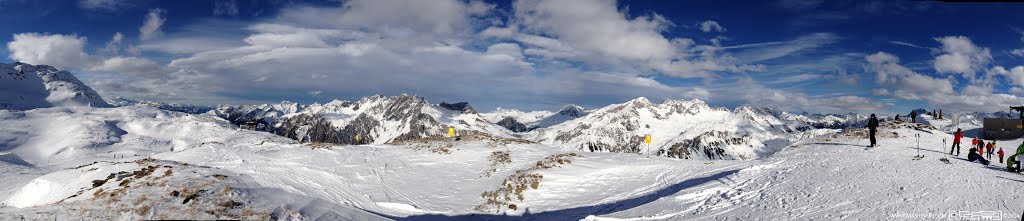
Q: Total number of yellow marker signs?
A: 3